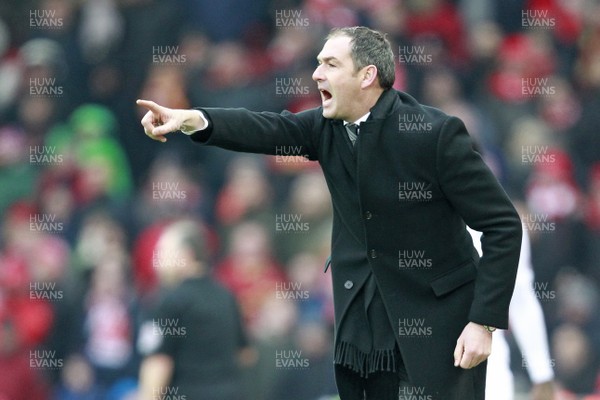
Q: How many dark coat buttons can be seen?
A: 3